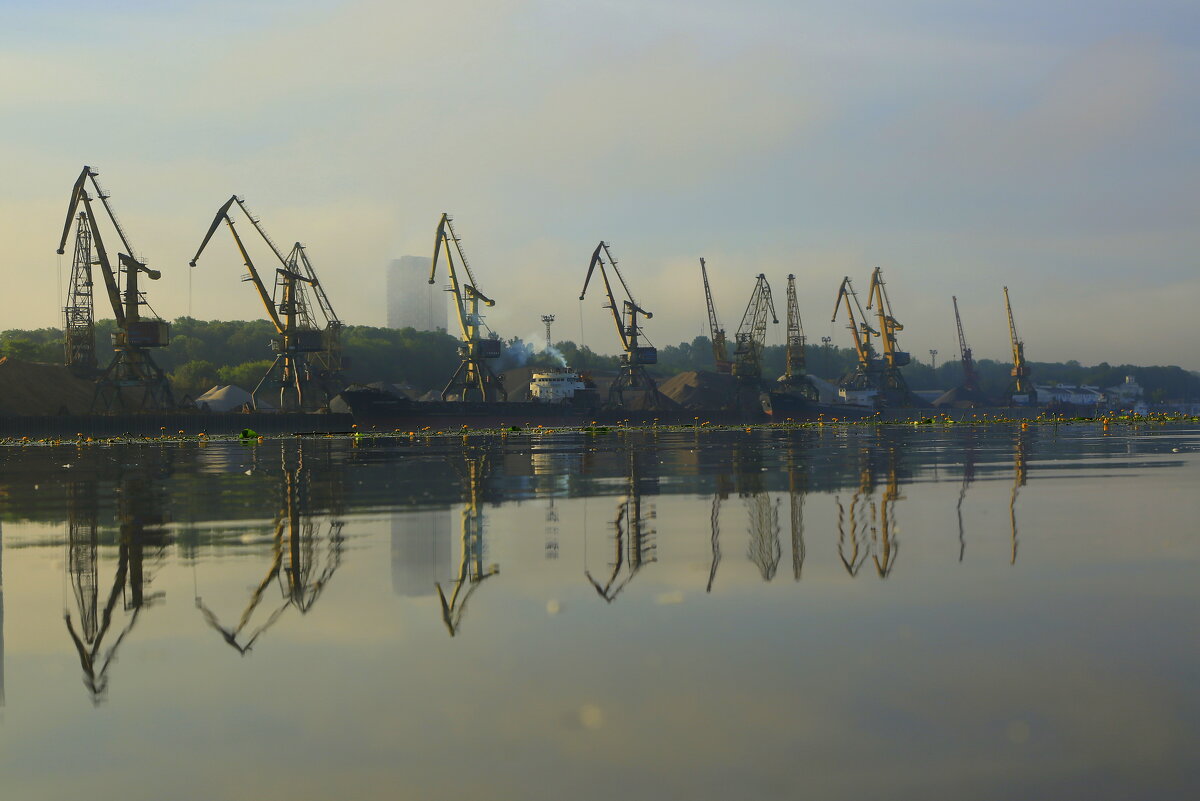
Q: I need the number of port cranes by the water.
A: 13